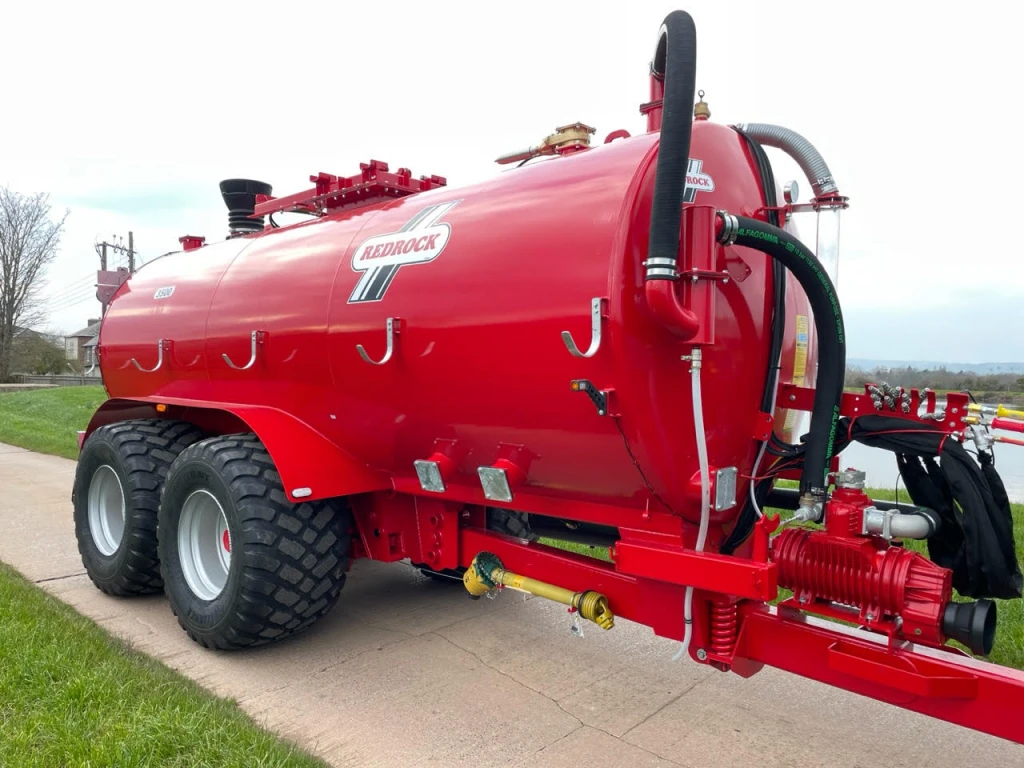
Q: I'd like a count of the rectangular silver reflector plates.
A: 3